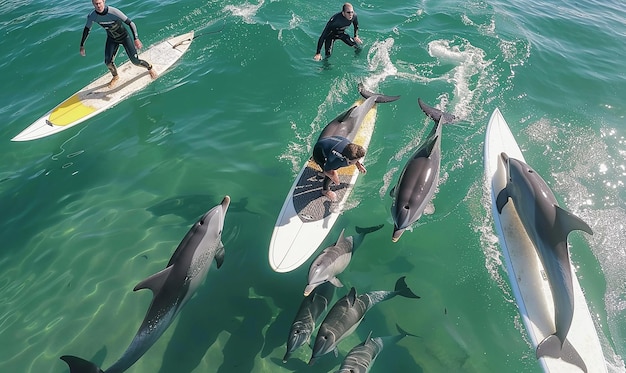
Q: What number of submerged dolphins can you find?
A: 6